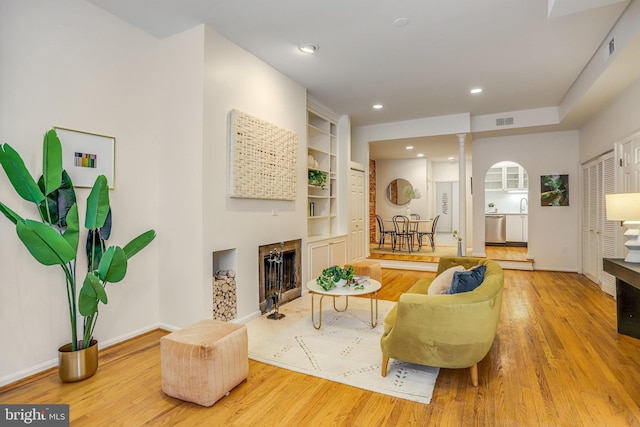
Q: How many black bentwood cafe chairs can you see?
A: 4